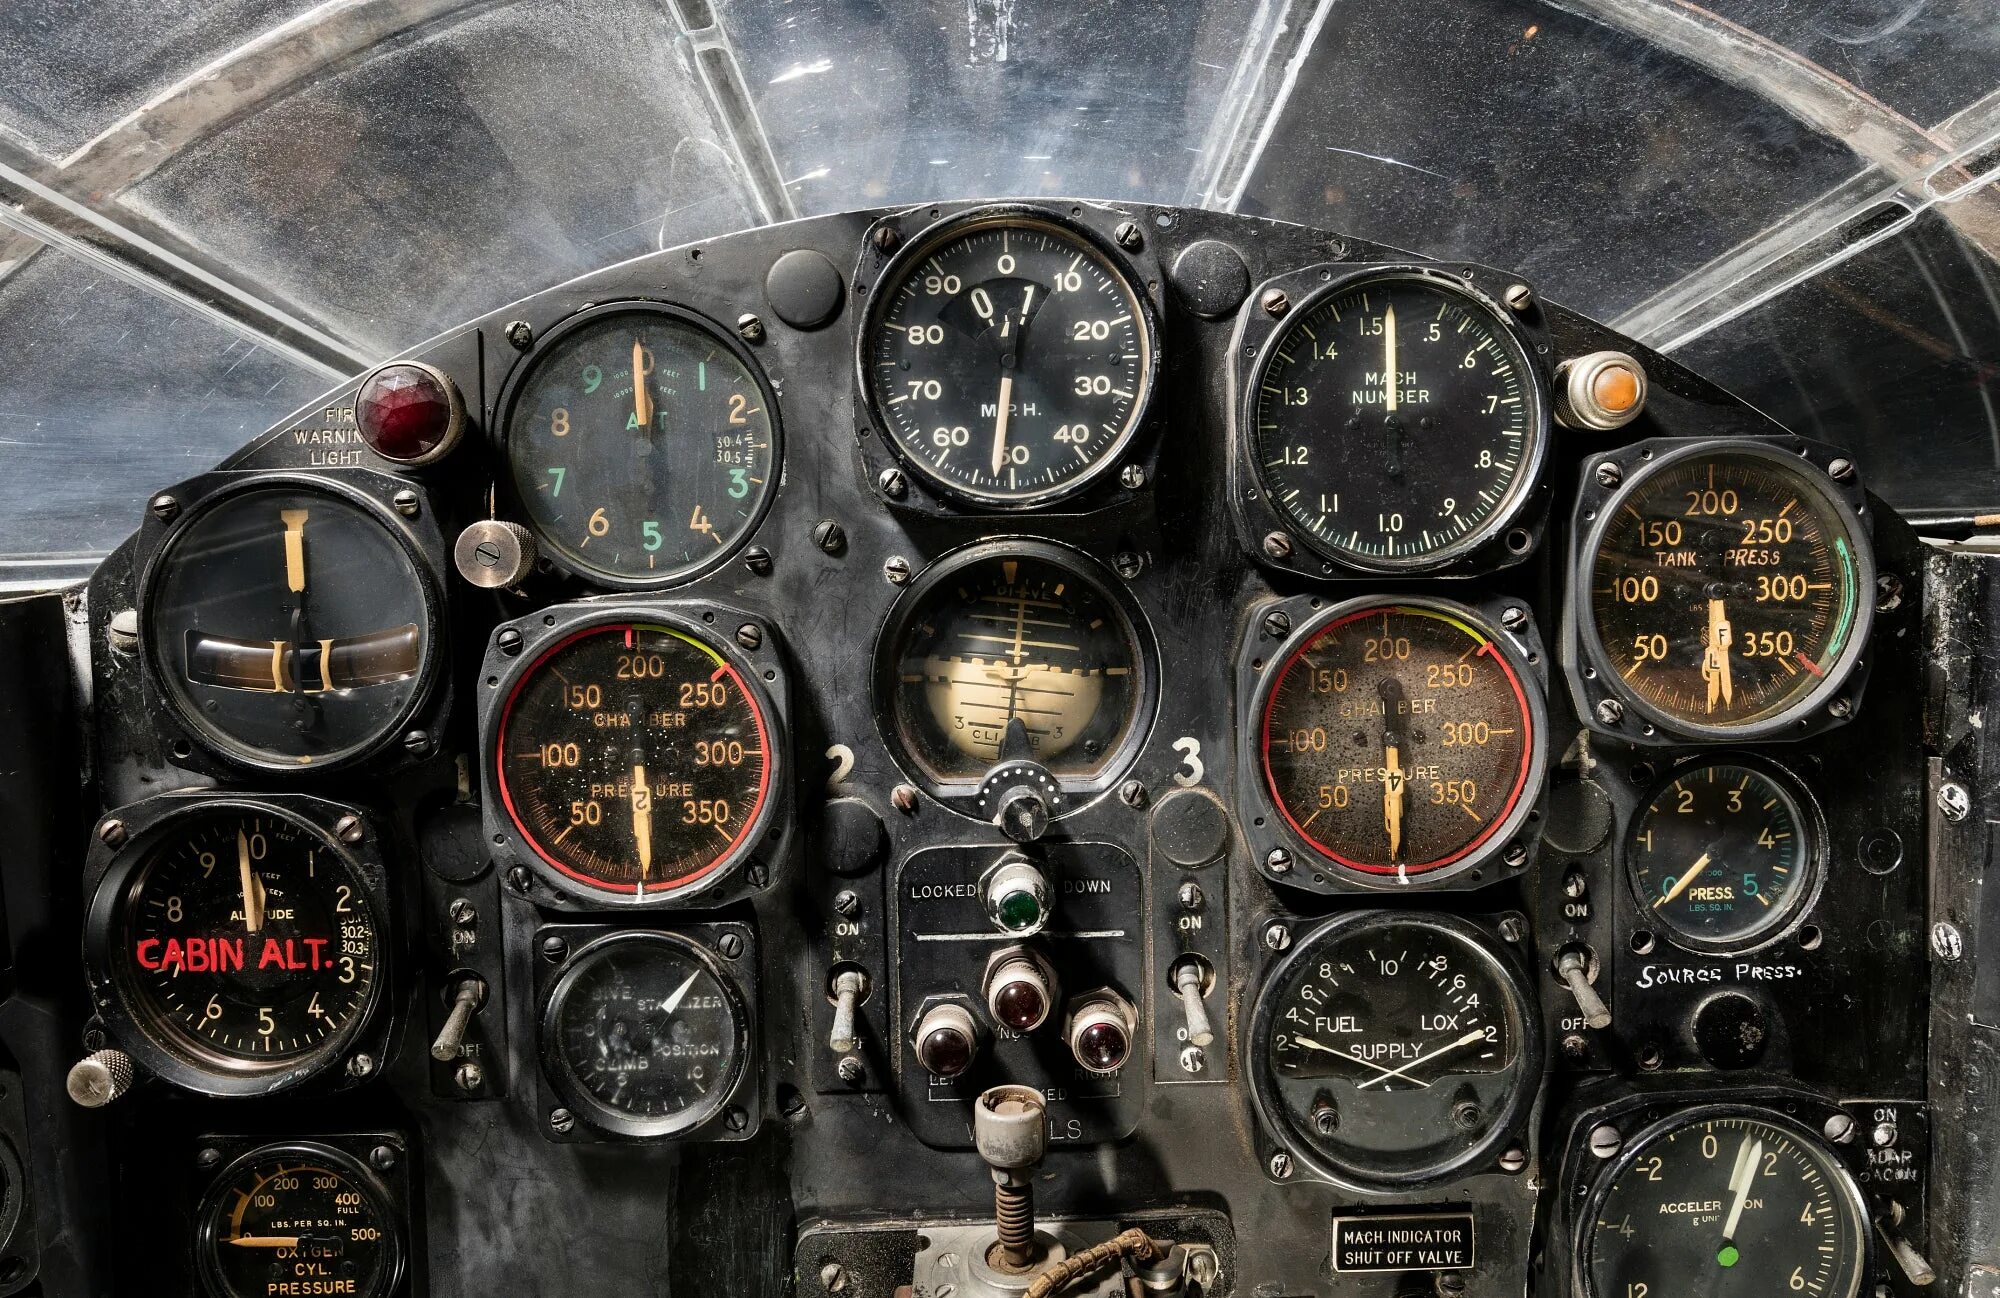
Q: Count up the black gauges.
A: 14